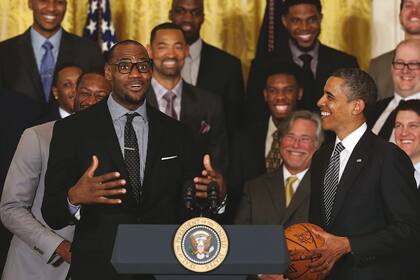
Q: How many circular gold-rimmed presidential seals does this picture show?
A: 1